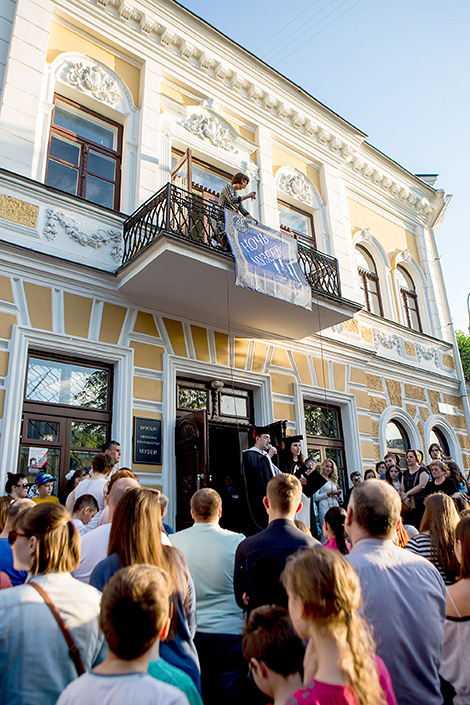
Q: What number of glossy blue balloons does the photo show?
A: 0